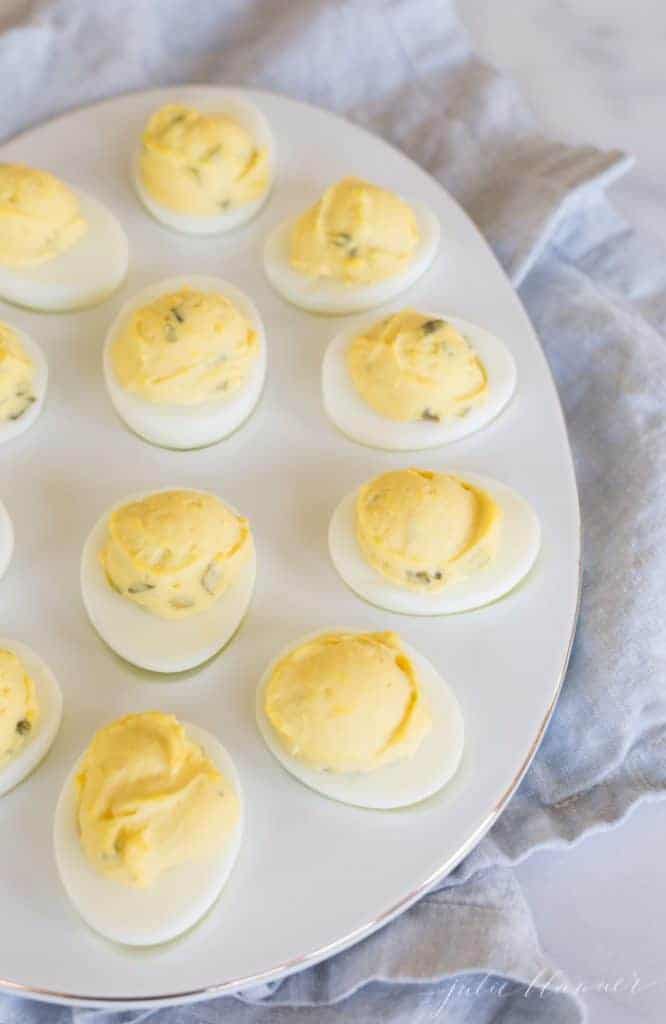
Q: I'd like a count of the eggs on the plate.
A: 12